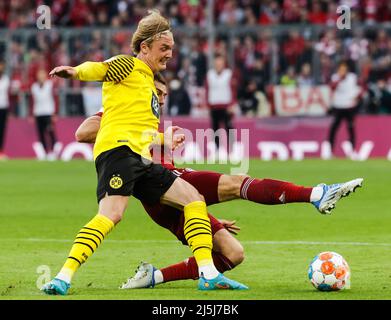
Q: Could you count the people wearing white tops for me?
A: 4